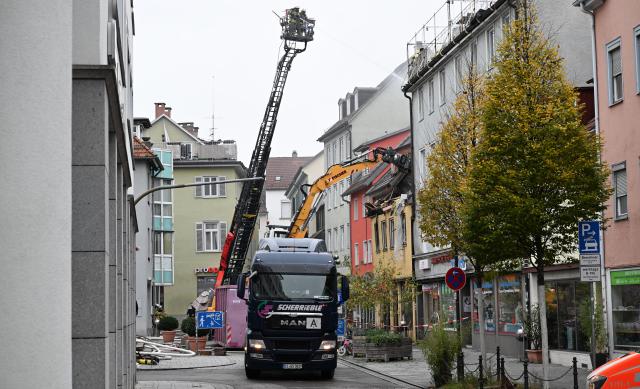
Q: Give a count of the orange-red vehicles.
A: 1